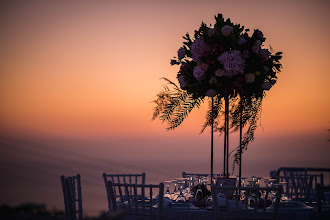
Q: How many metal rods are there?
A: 4